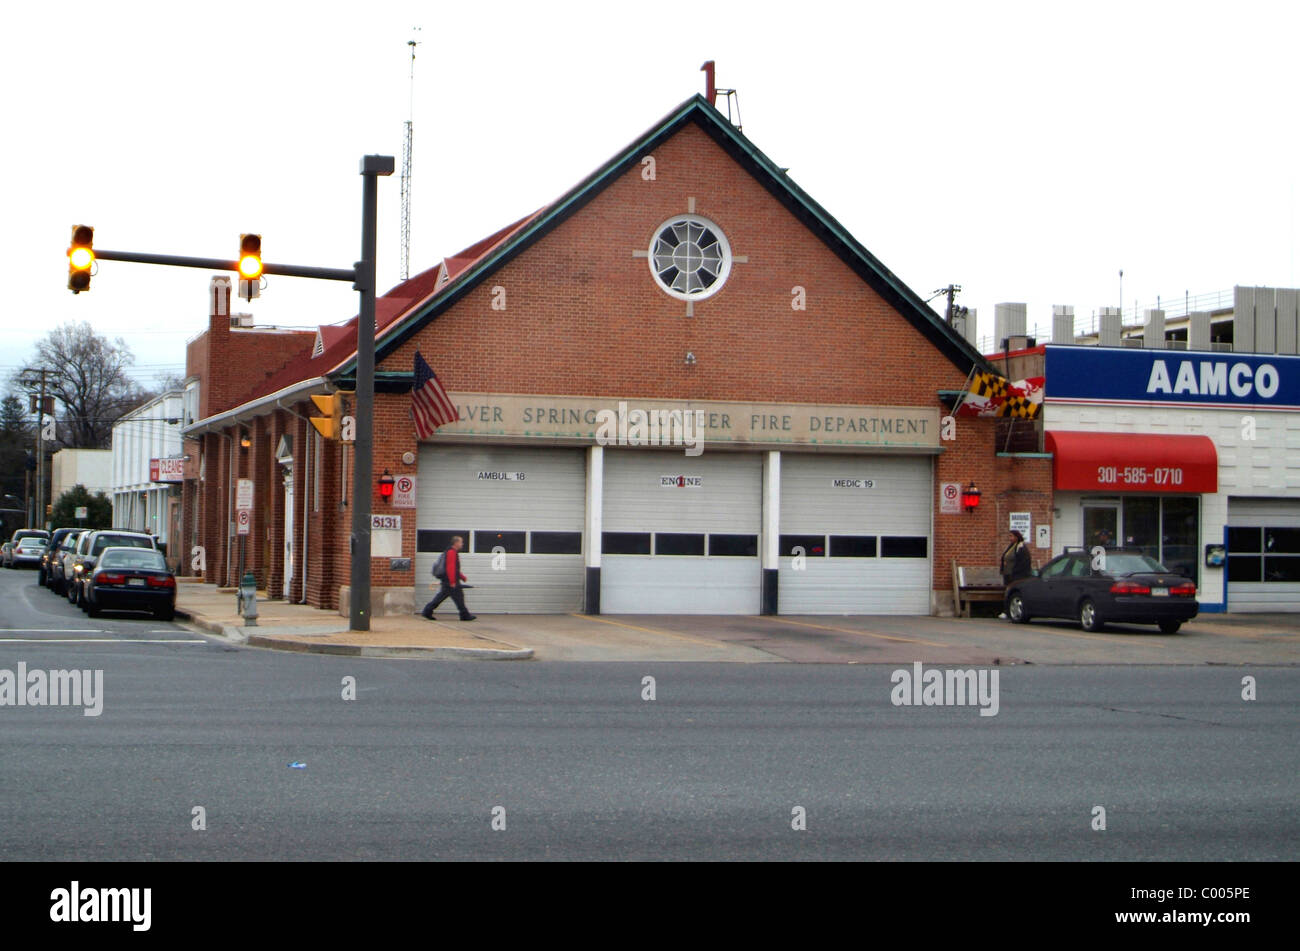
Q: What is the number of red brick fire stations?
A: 1